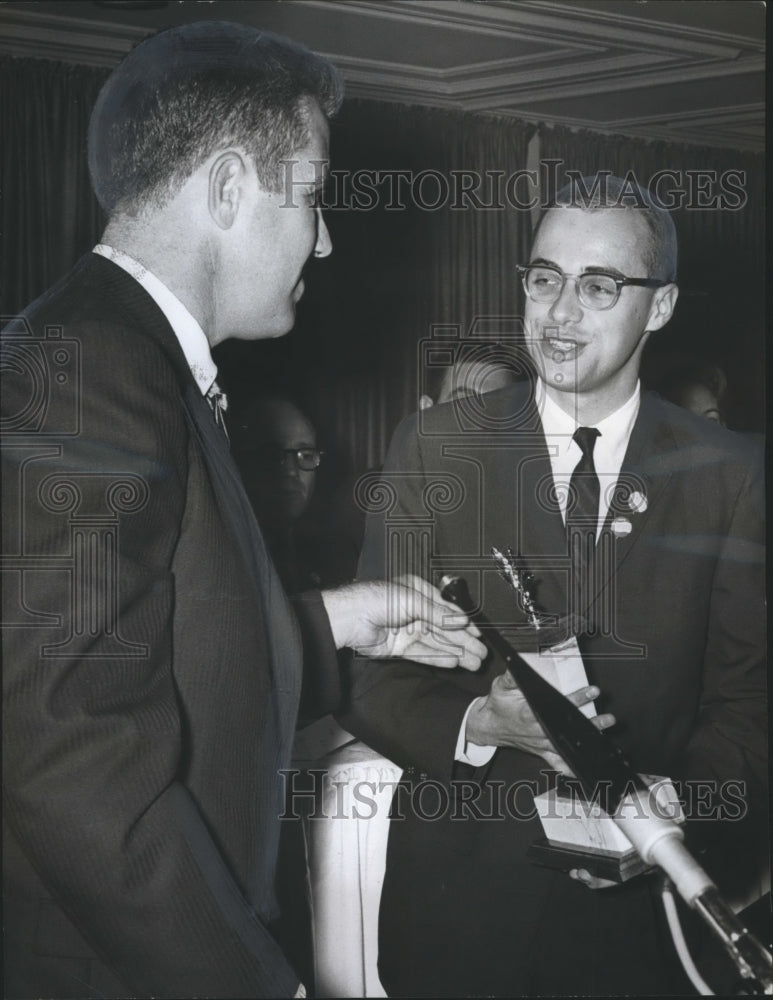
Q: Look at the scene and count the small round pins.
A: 2